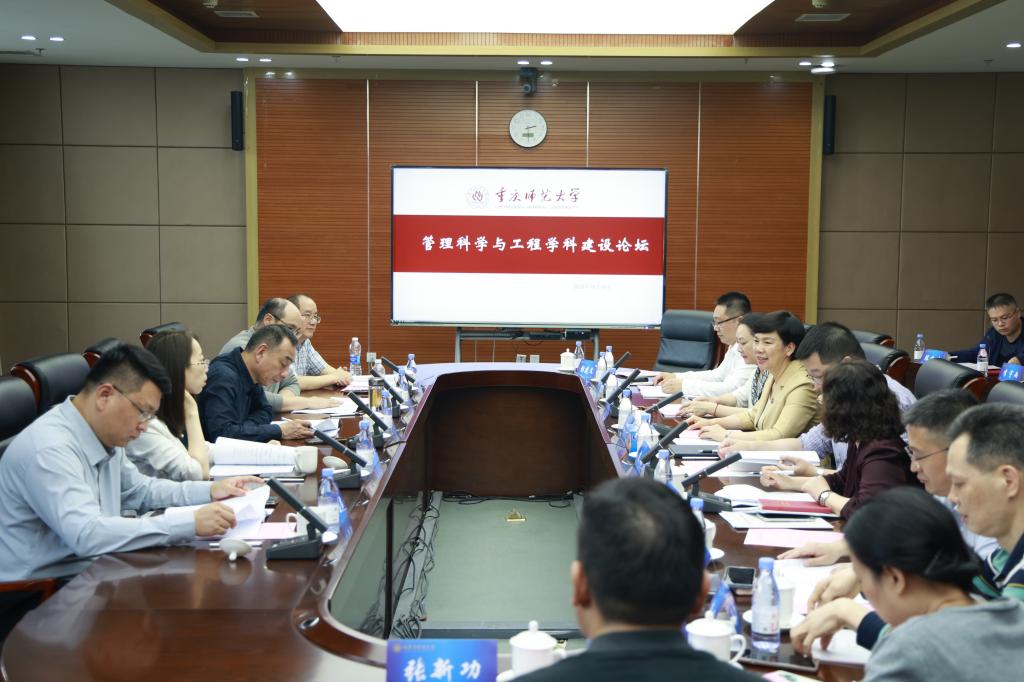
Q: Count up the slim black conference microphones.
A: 10